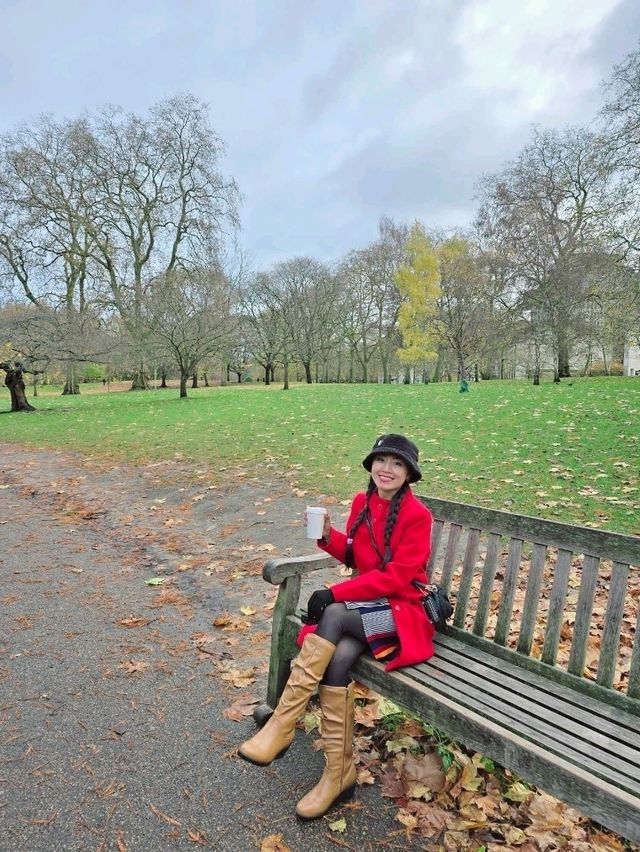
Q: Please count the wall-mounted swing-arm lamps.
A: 0